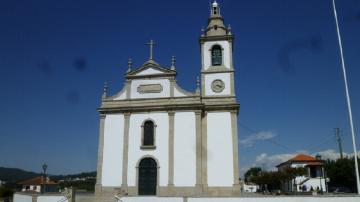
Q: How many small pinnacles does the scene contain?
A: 6